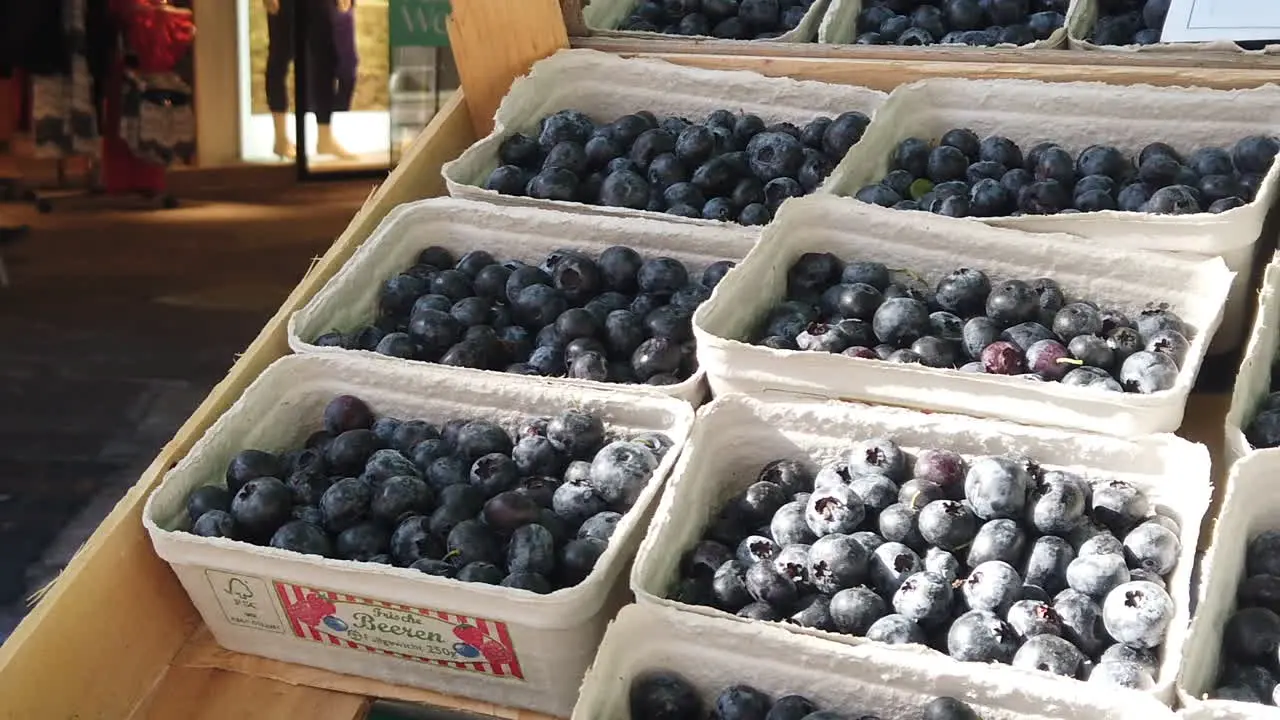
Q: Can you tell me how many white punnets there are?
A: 12